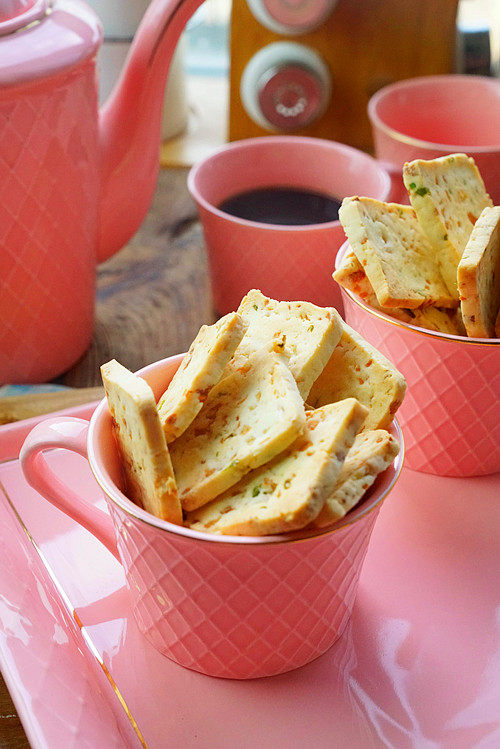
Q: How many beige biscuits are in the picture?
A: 12